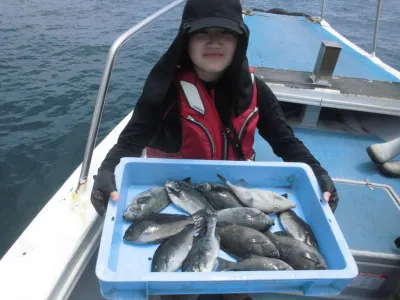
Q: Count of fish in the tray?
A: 12